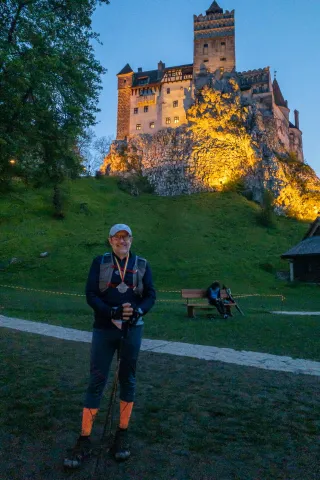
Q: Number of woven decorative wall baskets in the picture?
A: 0